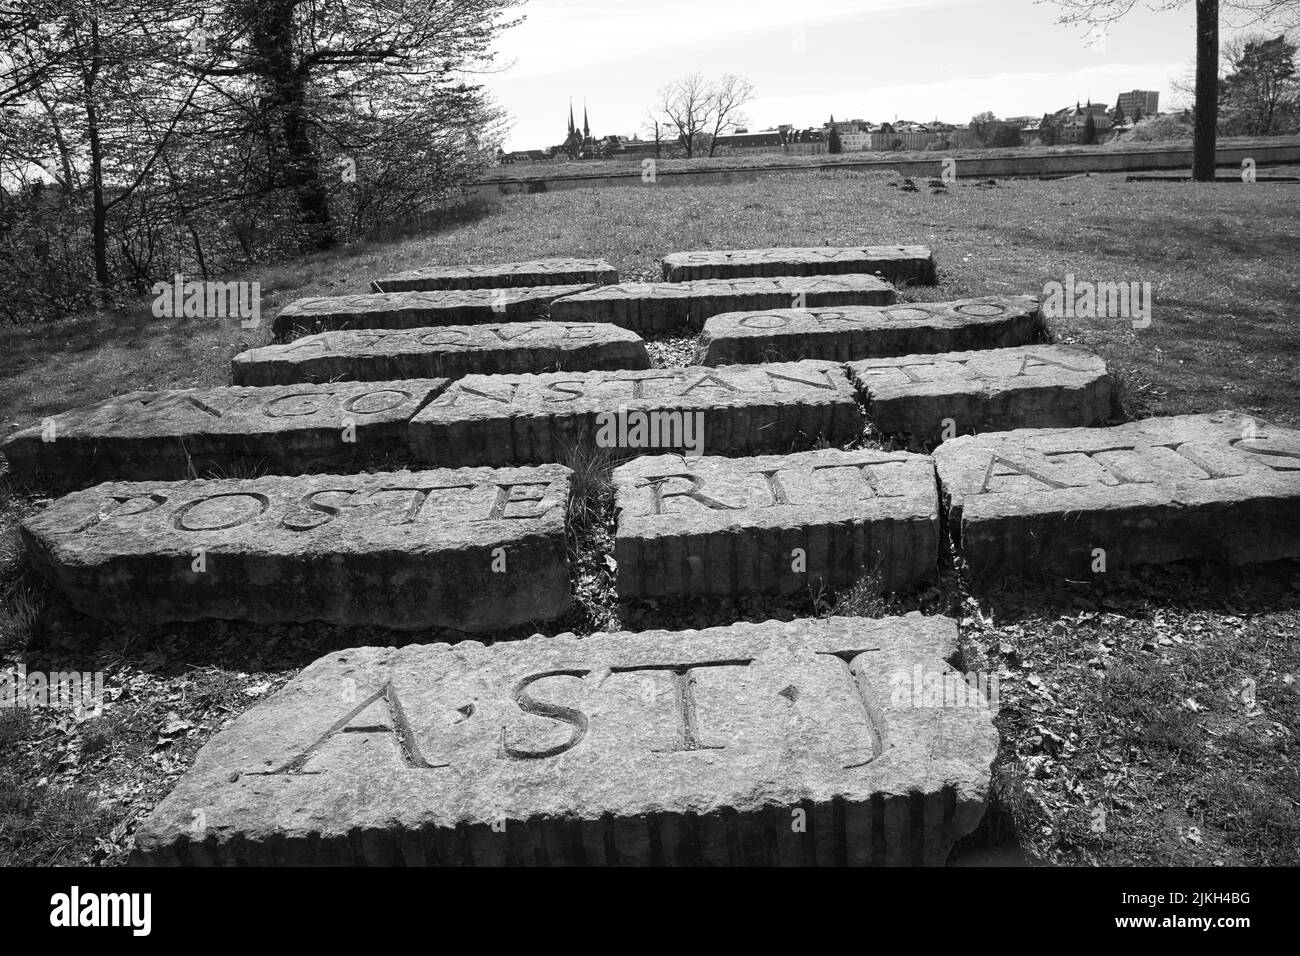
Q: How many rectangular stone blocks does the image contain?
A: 13